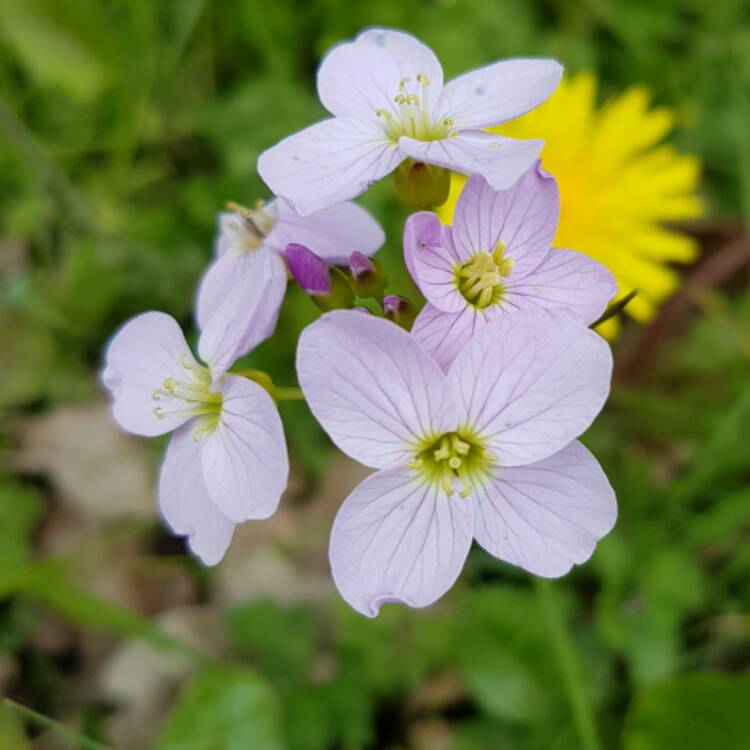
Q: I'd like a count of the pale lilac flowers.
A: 5